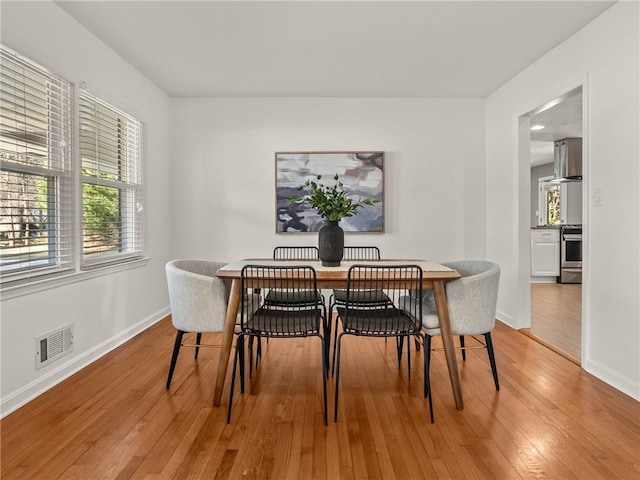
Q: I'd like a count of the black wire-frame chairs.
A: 4